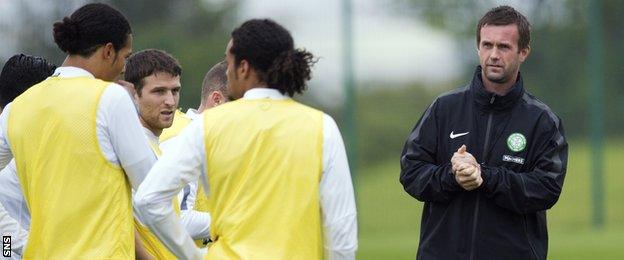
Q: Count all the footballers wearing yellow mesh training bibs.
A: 4